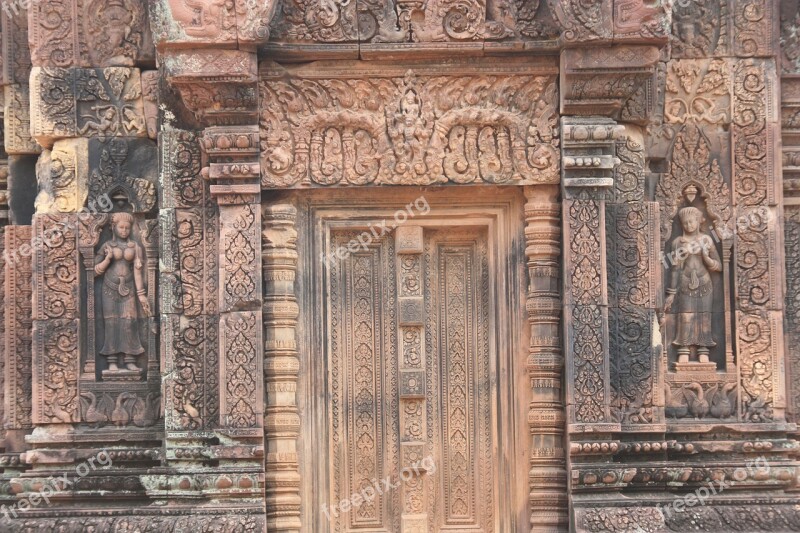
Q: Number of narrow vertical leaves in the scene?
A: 2